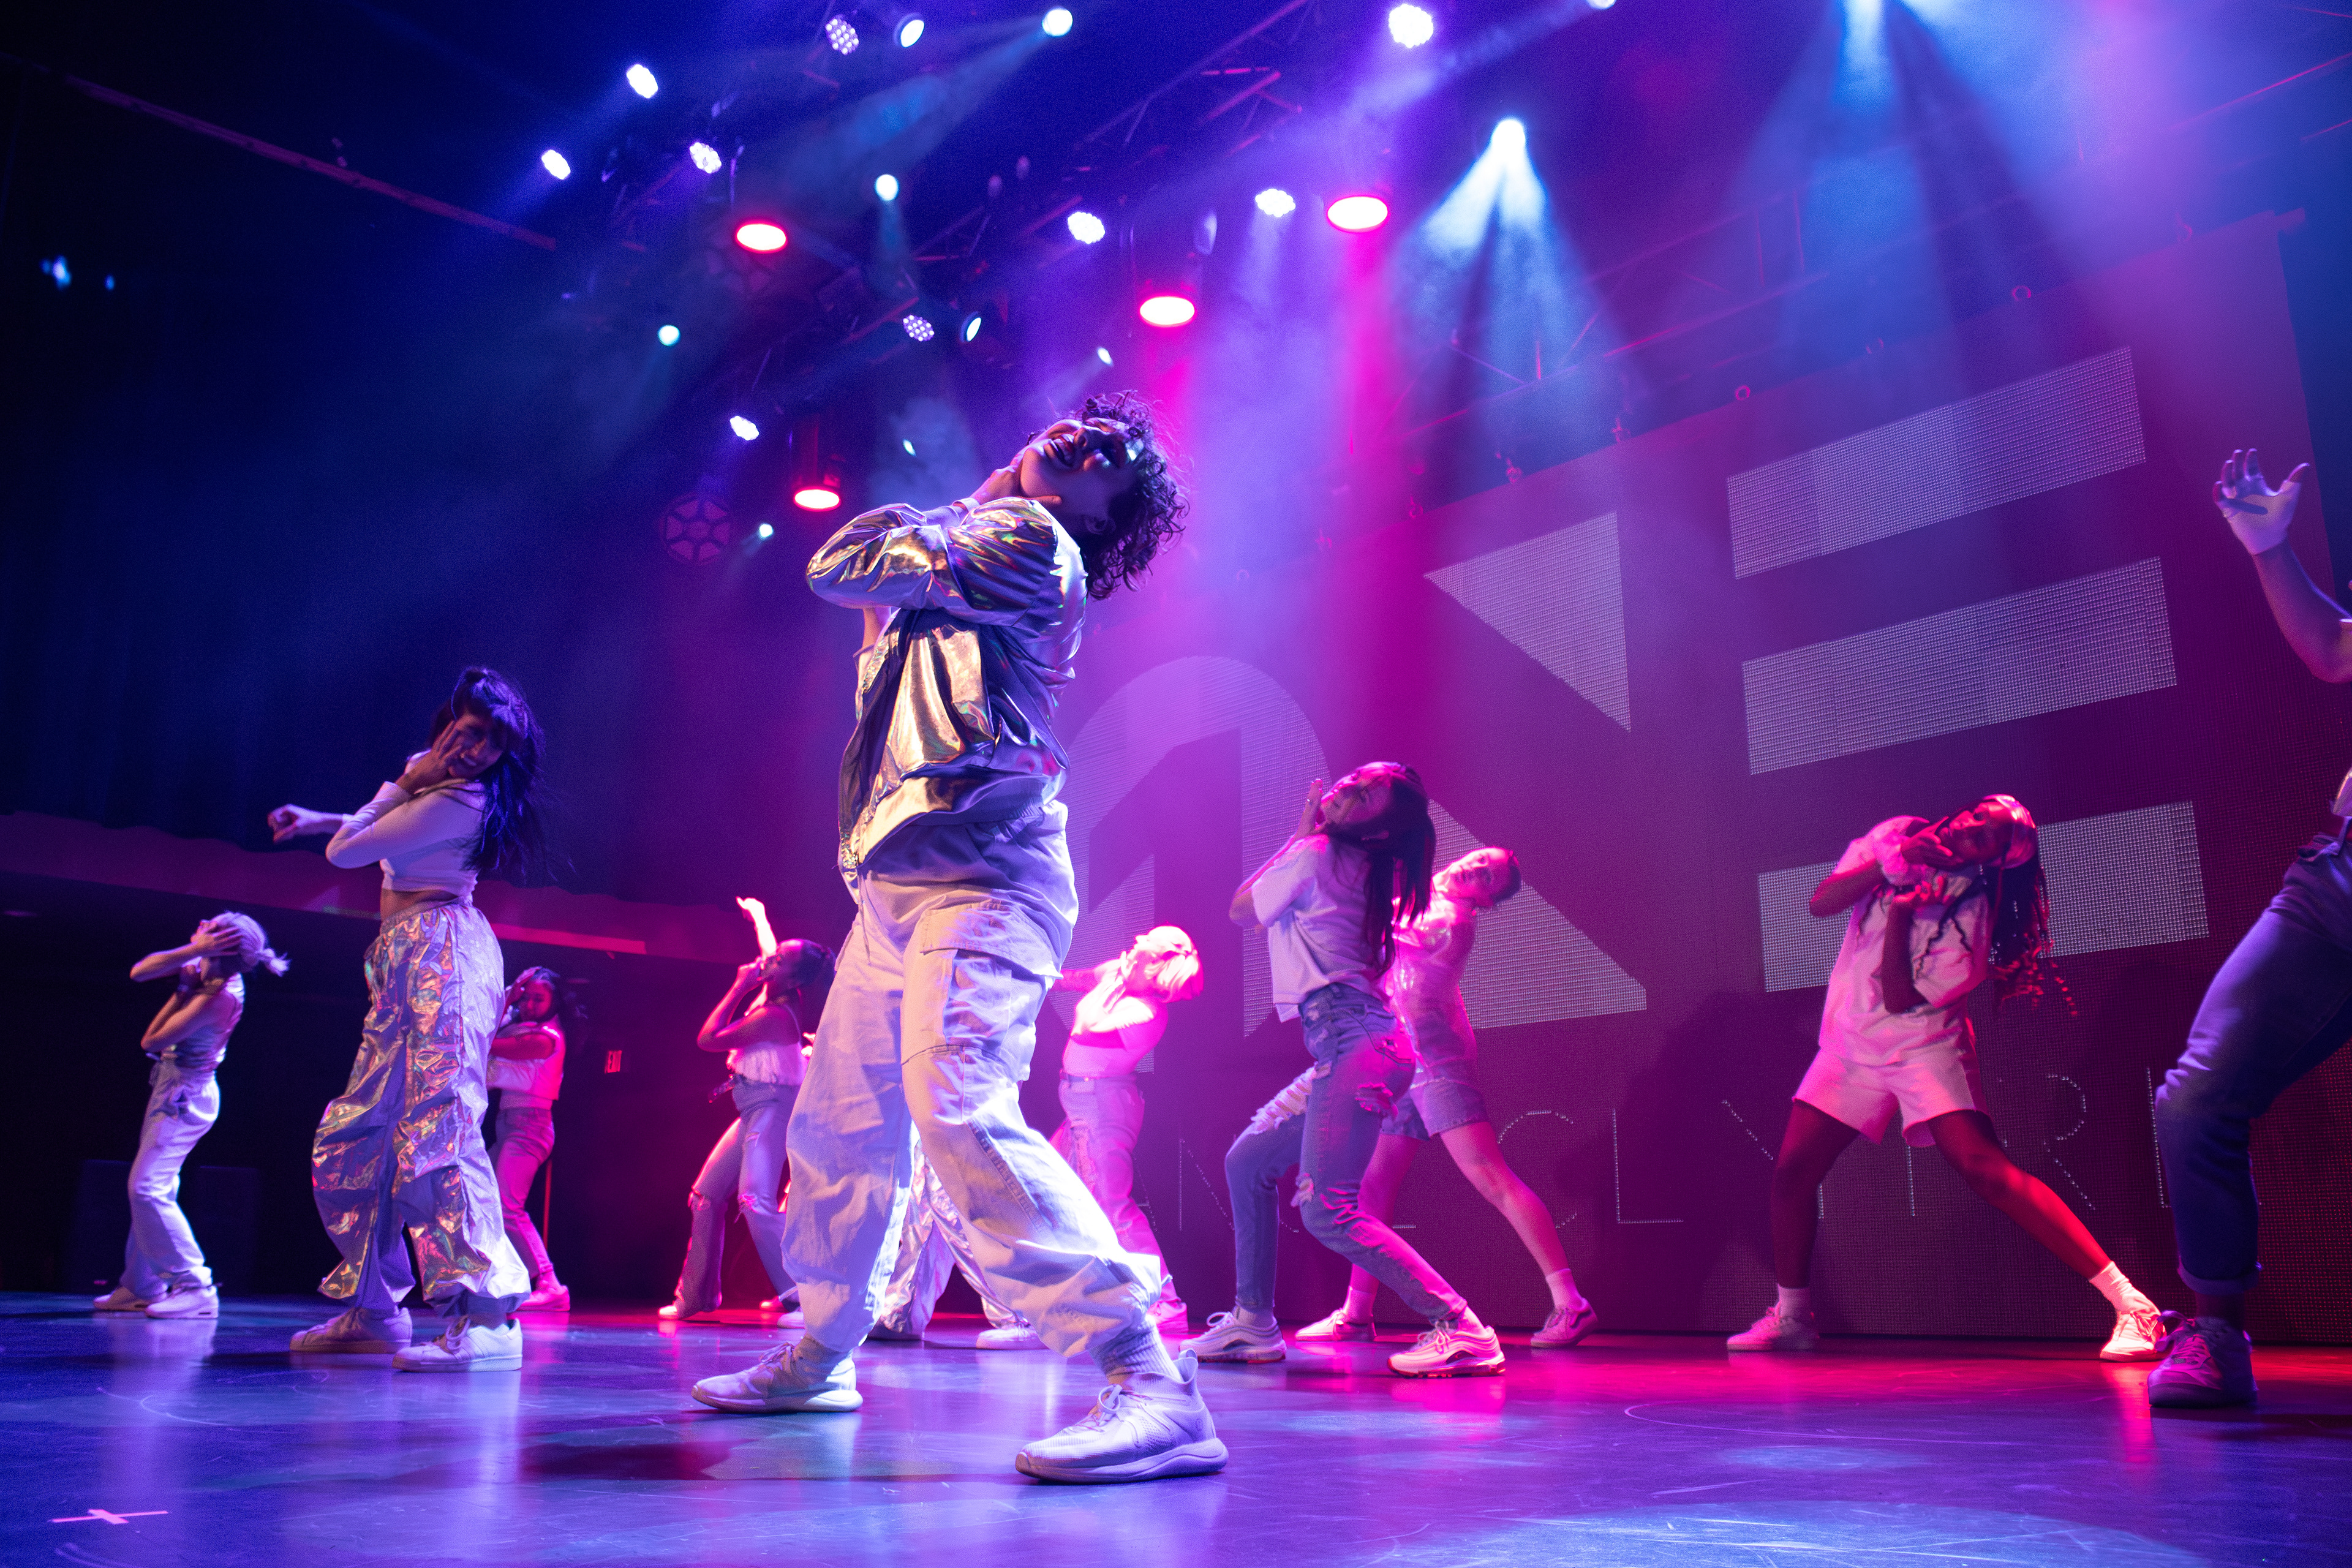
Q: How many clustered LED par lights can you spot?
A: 9